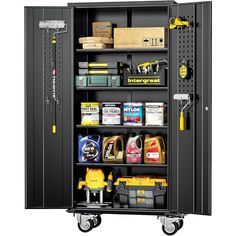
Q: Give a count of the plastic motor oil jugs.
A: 4